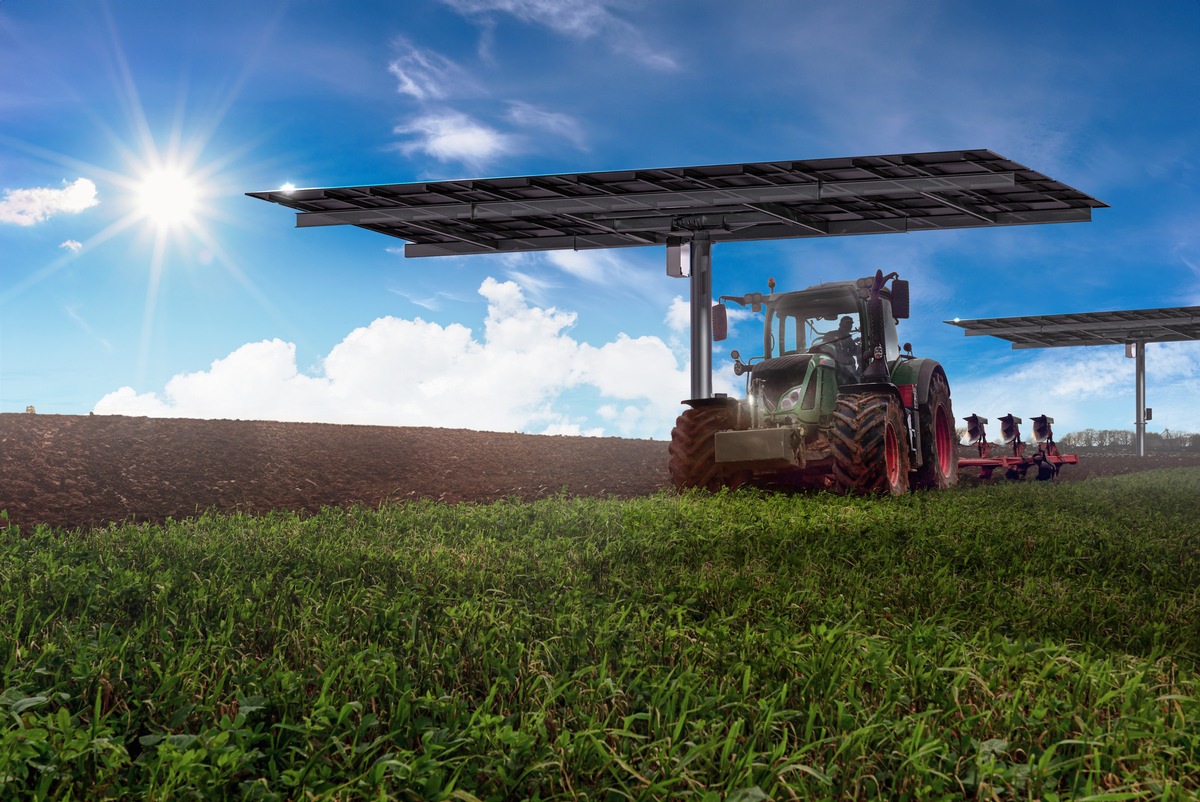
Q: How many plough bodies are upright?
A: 3